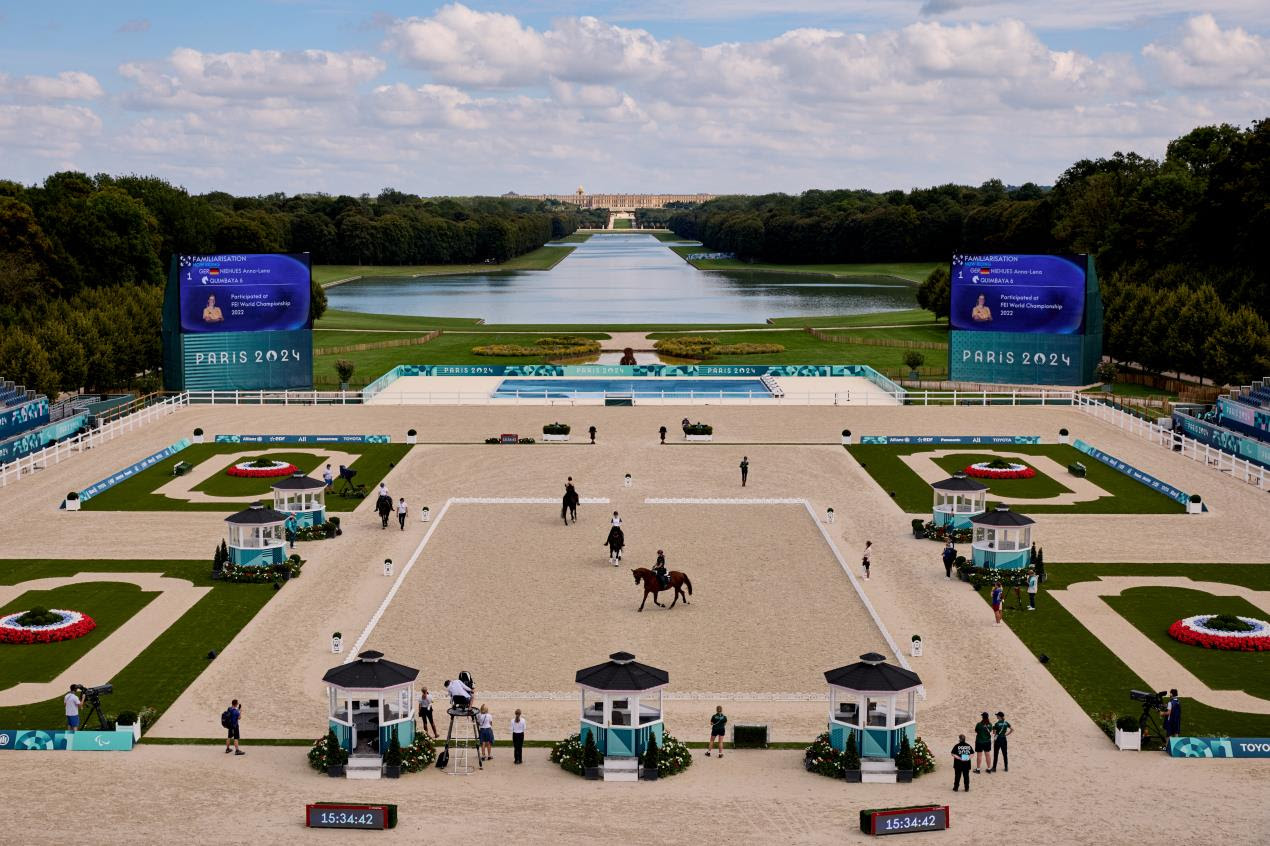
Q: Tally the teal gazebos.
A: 7